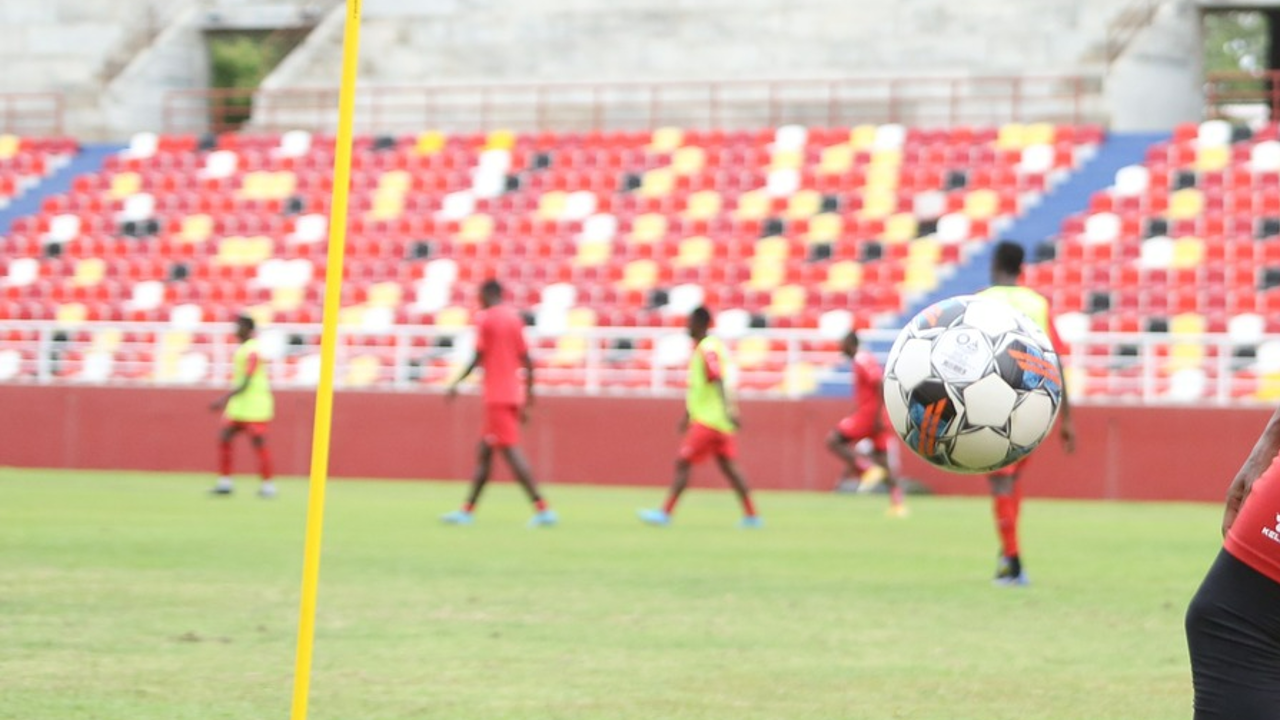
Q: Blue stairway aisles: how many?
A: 2